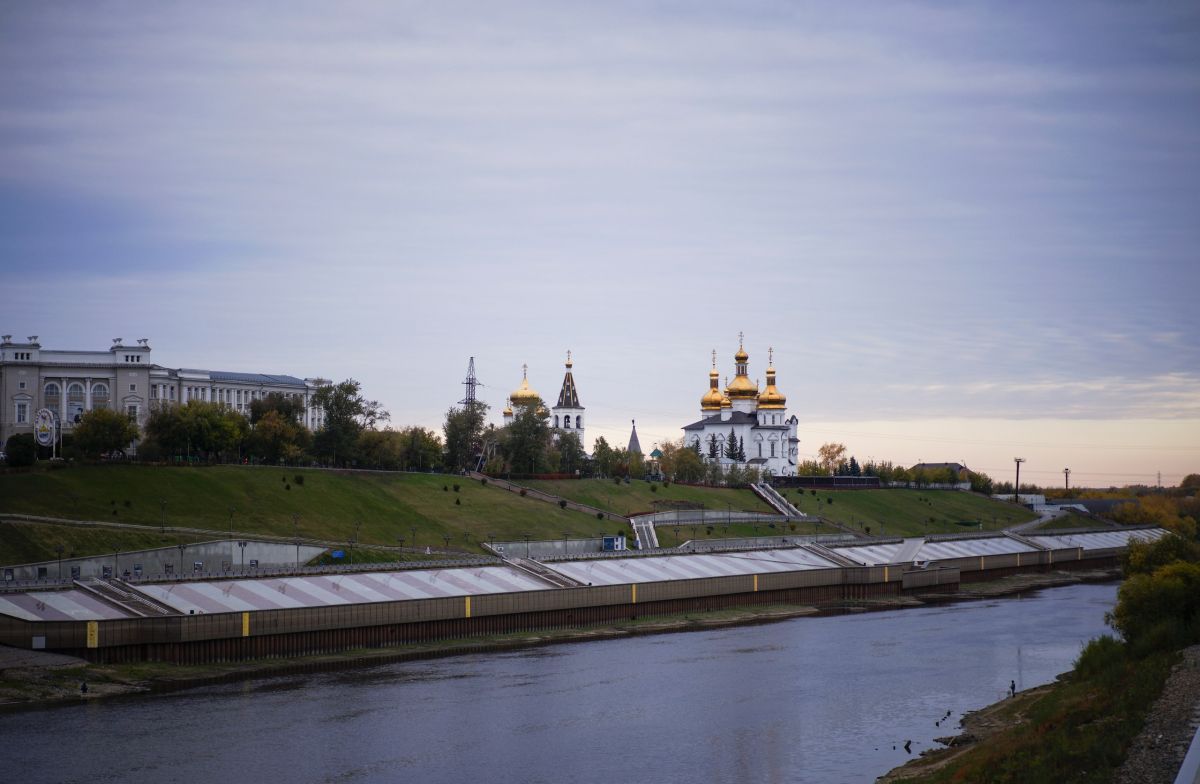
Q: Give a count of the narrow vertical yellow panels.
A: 10